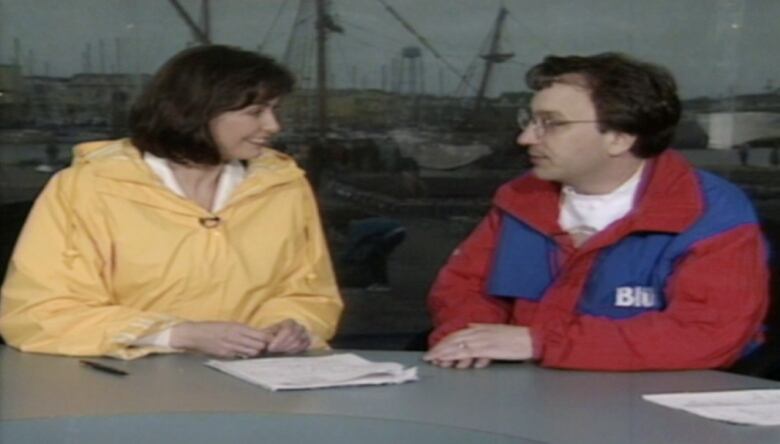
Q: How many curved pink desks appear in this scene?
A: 0